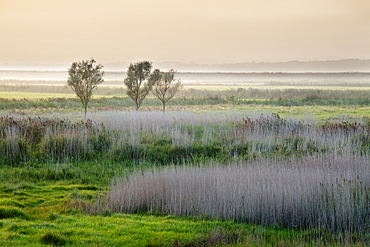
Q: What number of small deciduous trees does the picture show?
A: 3